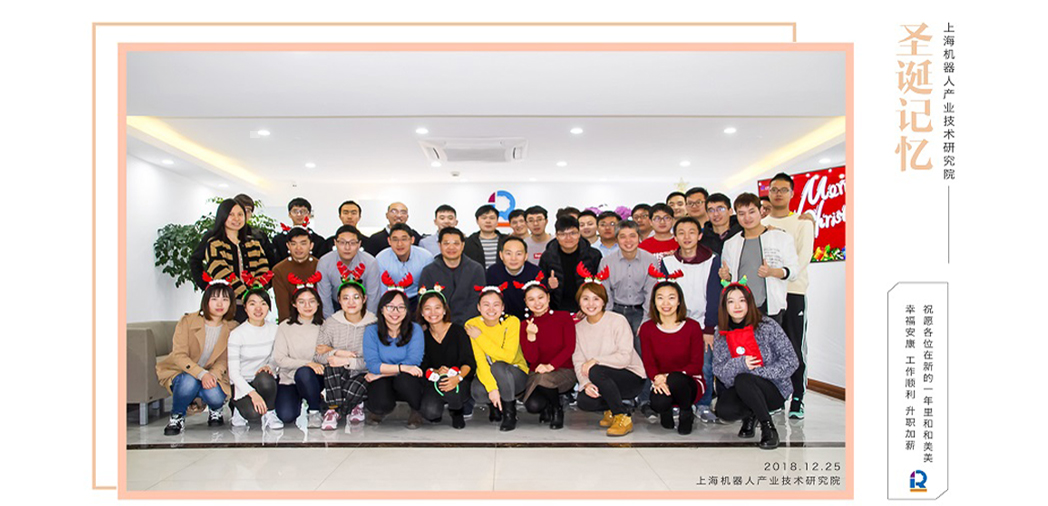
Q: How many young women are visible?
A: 12